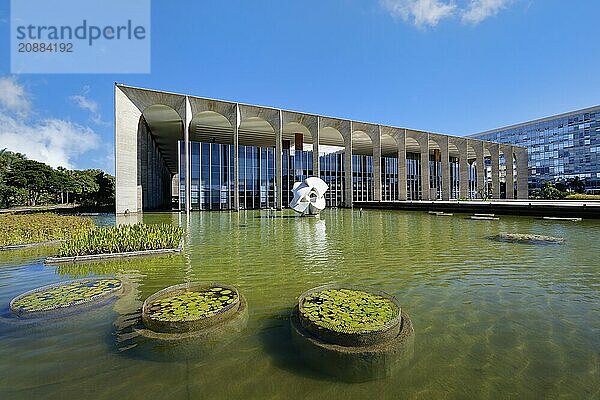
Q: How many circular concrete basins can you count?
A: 3